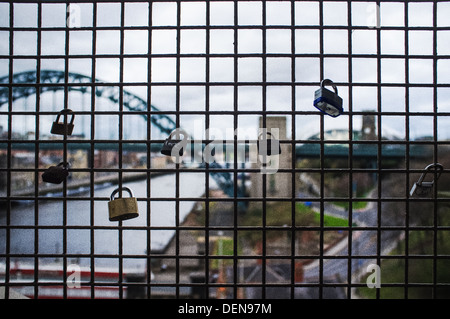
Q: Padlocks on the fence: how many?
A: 7